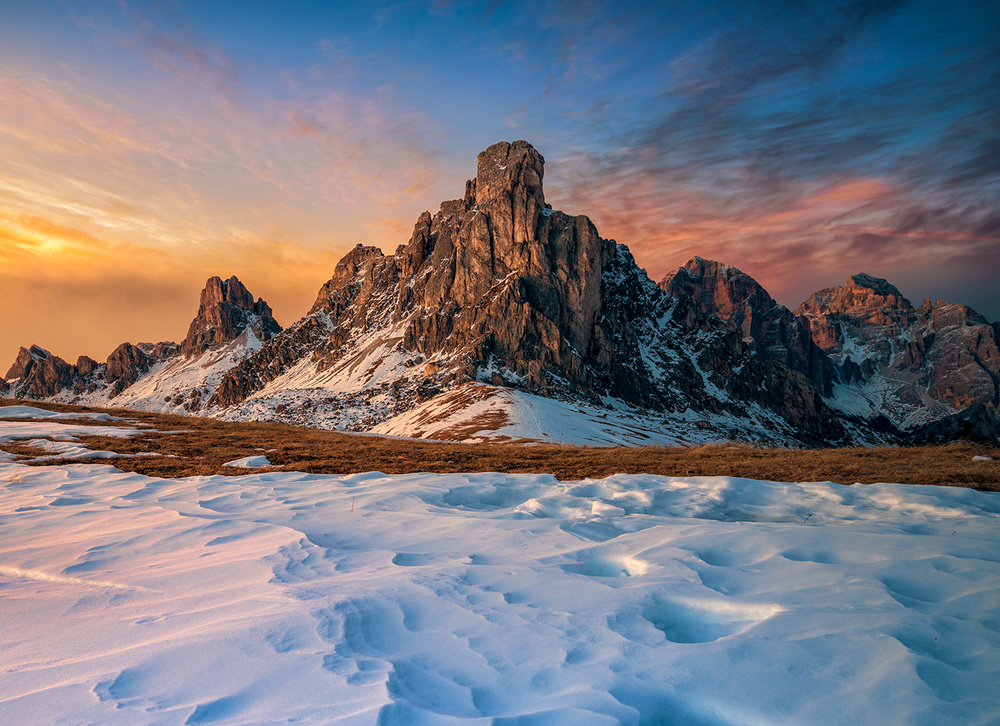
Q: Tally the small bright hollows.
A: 2